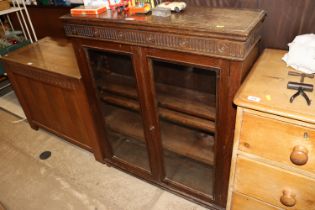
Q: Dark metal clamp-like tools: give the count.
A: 1